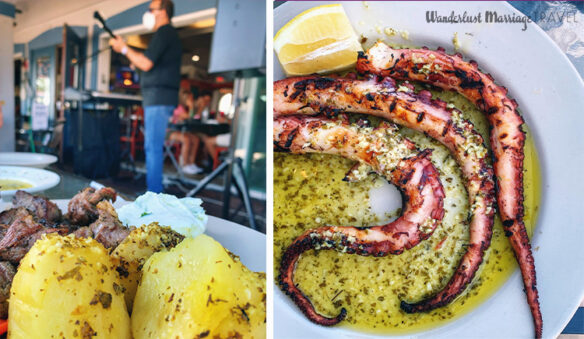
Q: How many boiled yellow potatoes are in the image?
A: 3